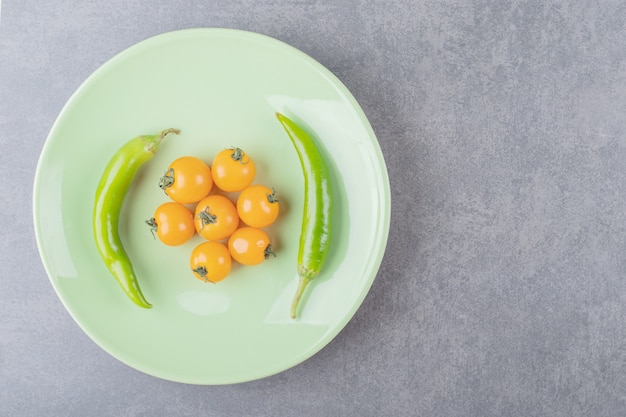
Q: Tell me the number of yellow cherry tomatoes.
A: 7